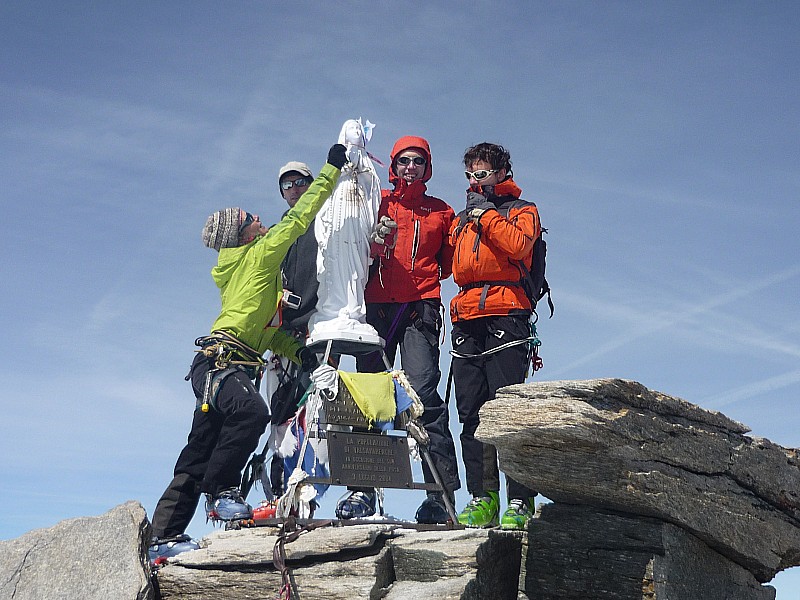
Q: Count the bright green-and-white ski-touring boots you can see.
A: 2